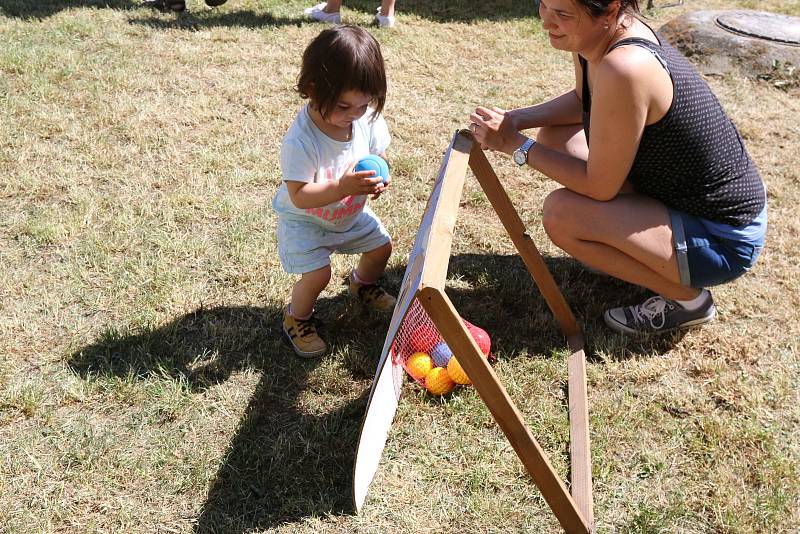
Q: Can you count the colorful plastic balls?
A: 7